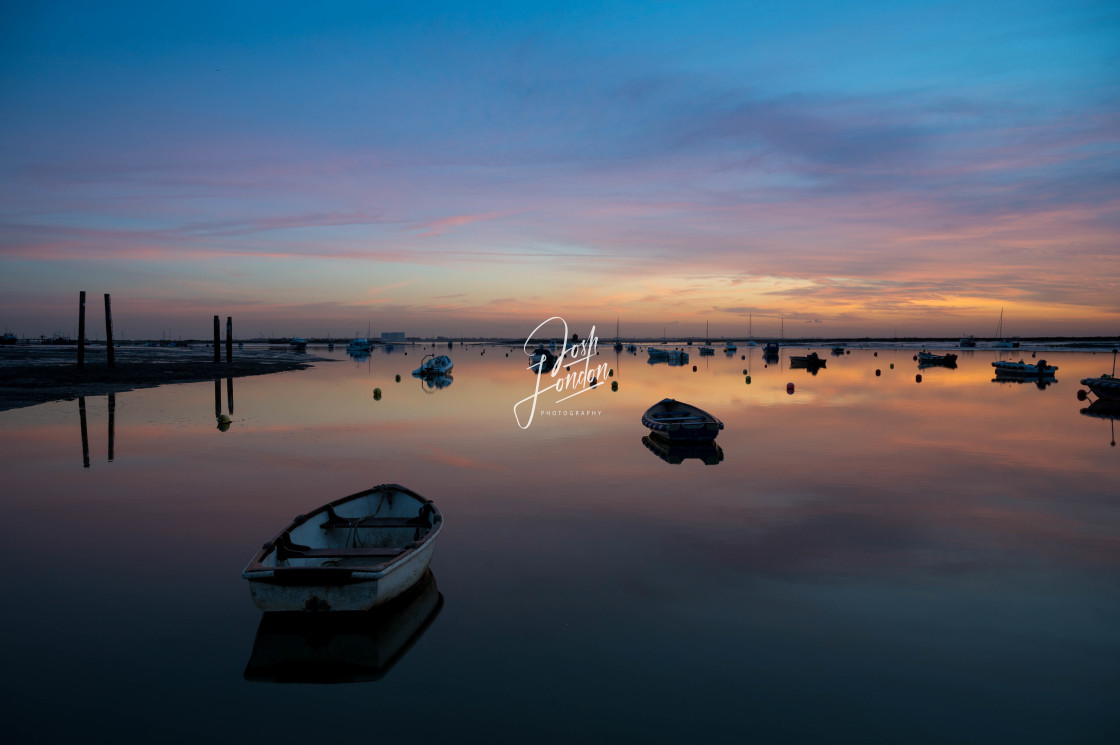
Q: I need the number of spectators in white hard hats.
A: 0